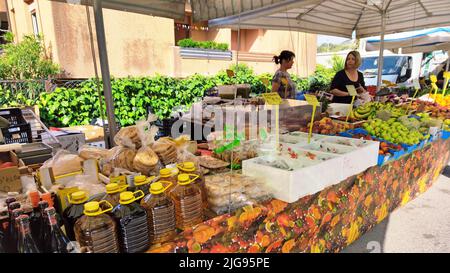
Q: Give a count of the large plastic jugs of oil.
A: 9